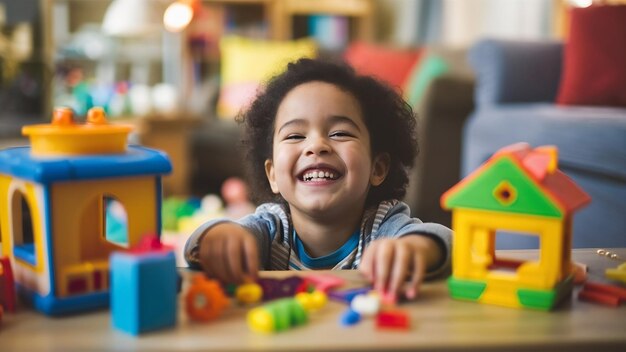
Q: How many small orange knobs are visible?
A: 2